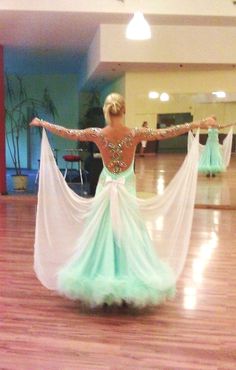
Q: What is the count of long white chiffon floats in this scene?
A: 2